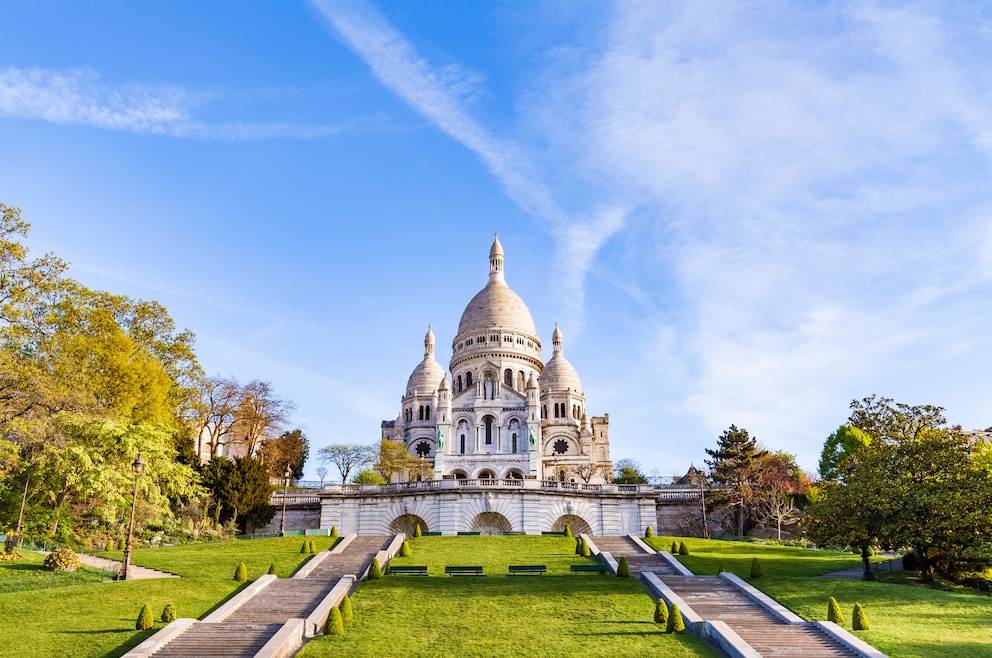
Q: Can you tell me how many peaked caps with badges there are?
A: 0